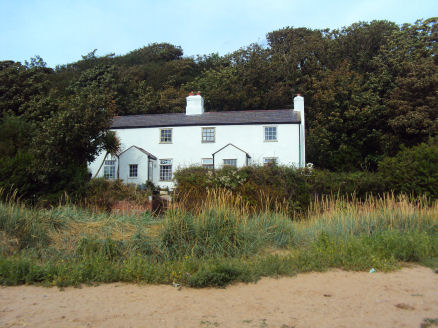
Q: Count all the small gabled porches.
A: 2